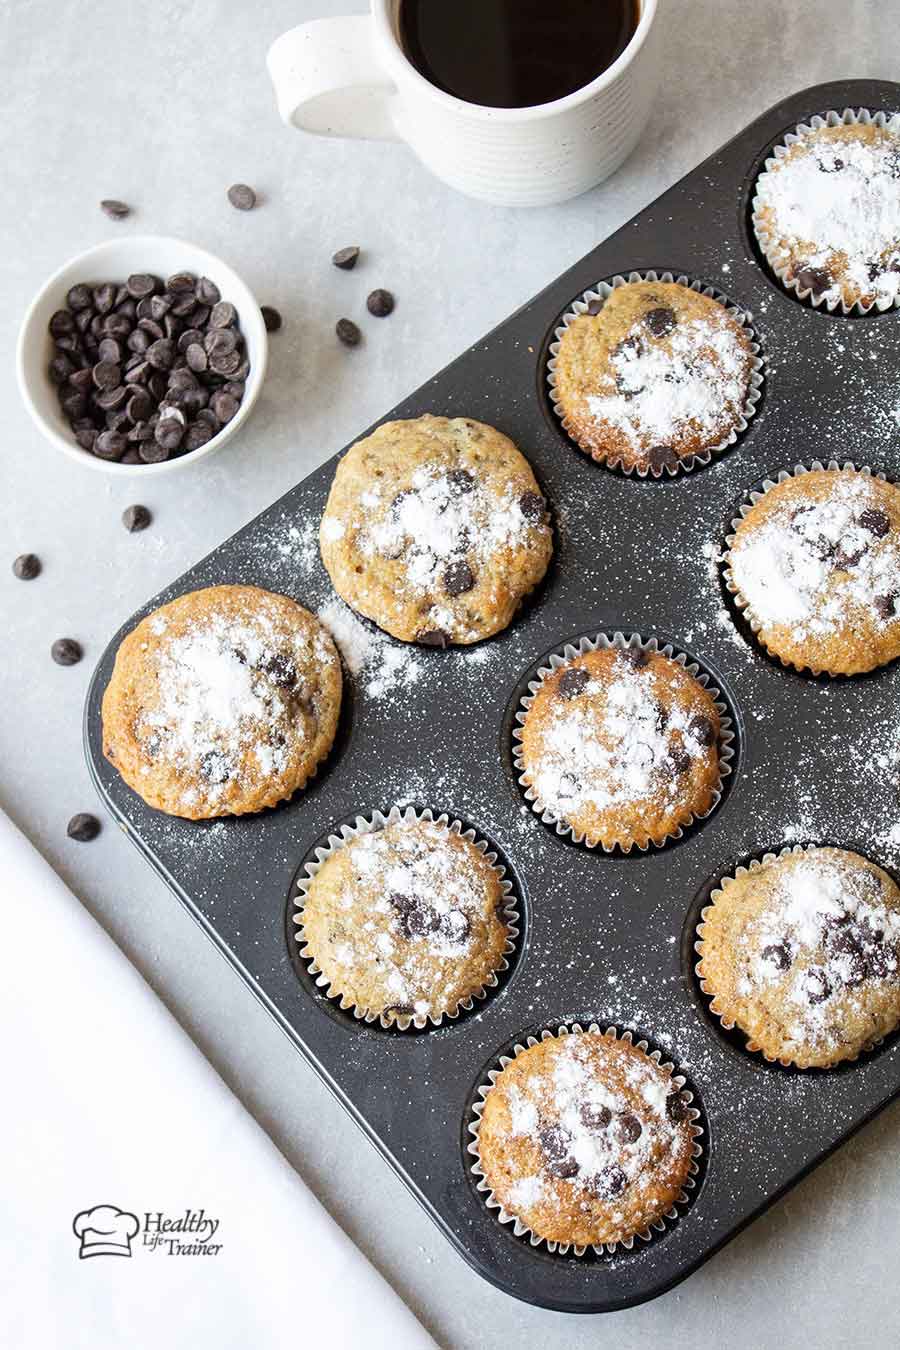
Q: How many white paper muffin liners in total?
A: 7